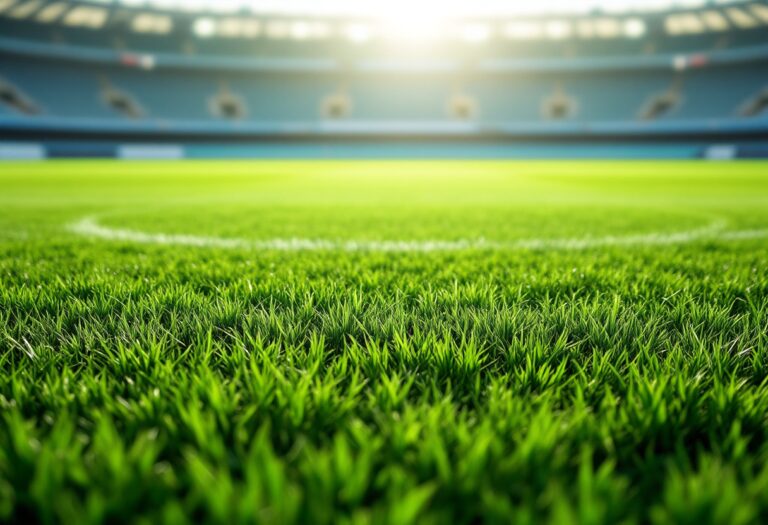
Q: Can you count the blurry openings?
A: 8